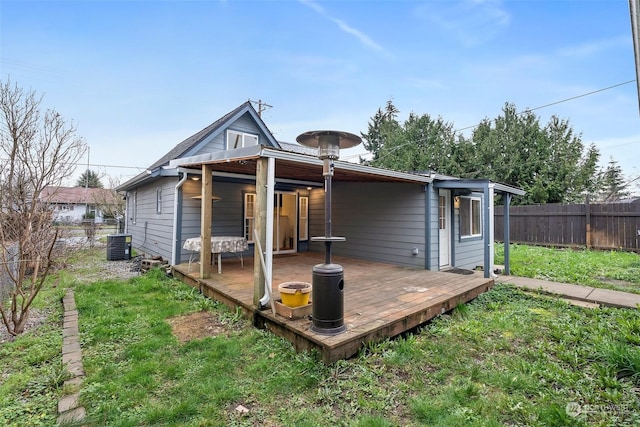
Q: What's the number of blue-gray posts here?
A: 2